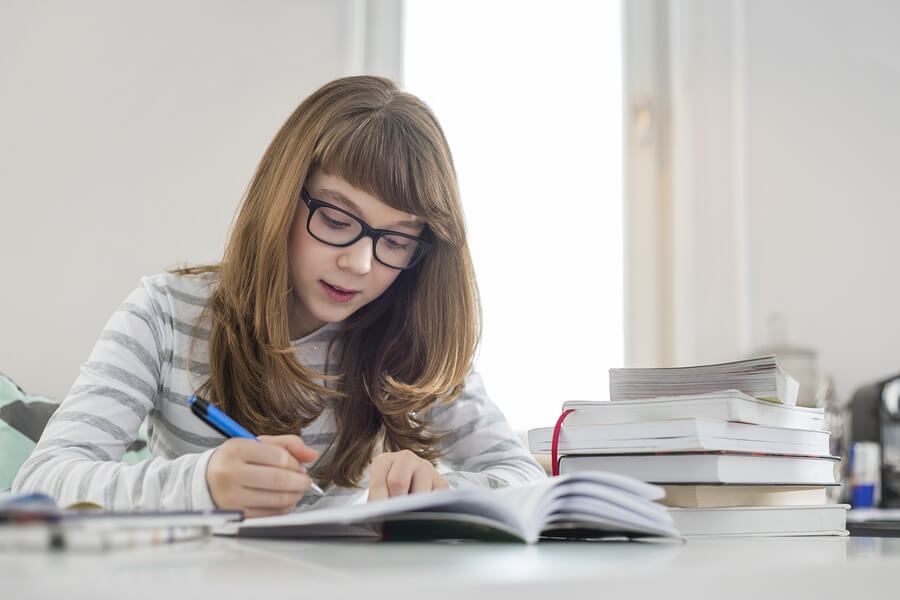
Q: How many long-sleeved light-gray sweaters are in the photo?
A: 1